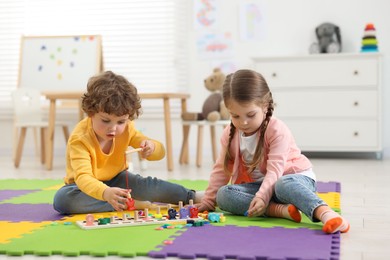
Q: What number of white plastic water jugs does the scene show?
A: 0